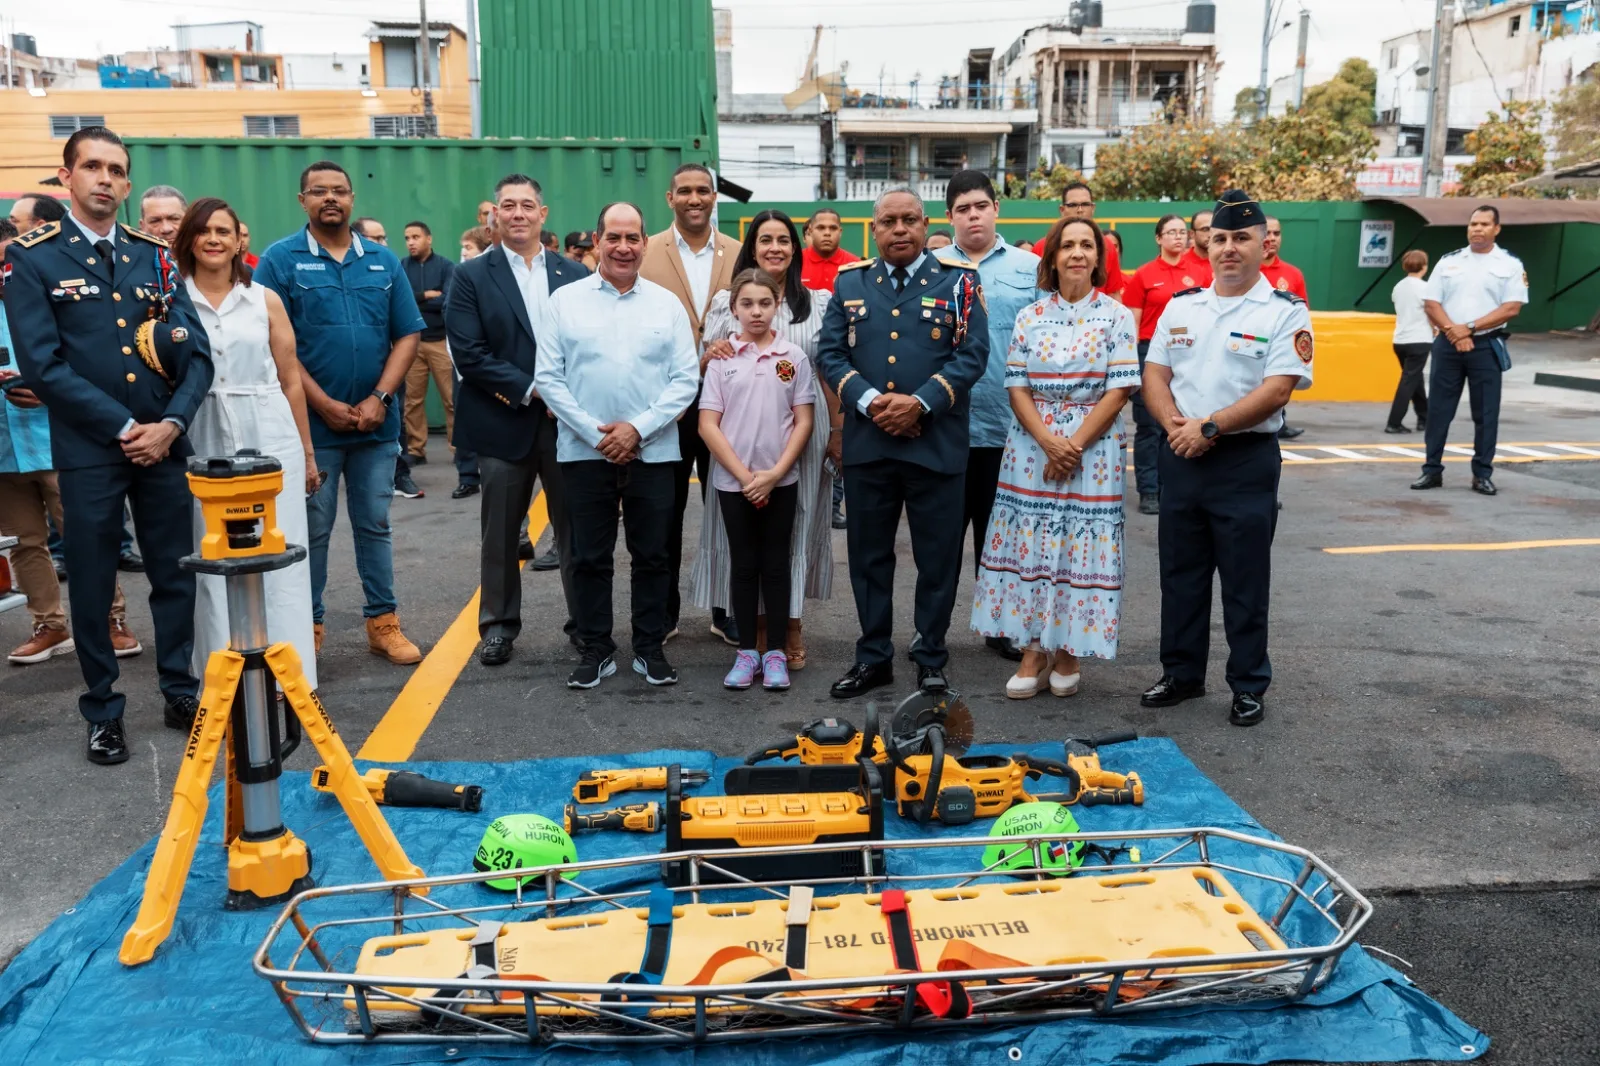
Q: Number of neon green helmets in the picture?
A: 2